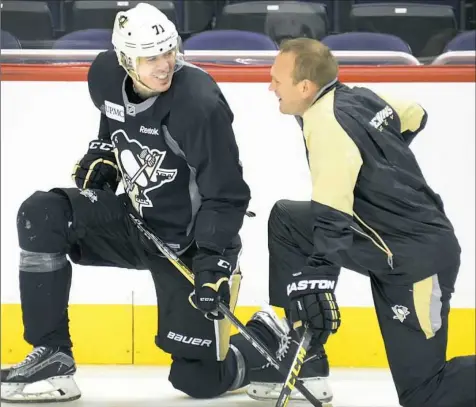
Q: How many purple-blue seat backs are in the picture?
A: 5